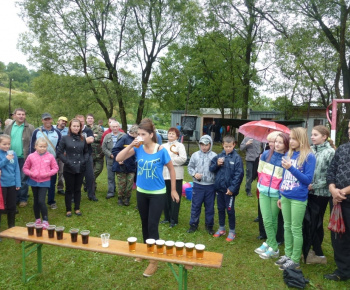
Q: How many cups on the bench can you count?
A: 14